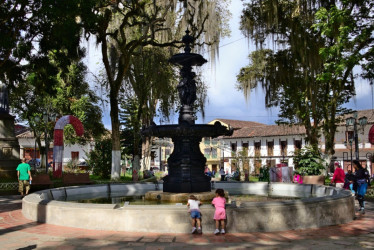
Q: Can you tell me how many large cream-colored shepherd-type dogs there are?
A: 0